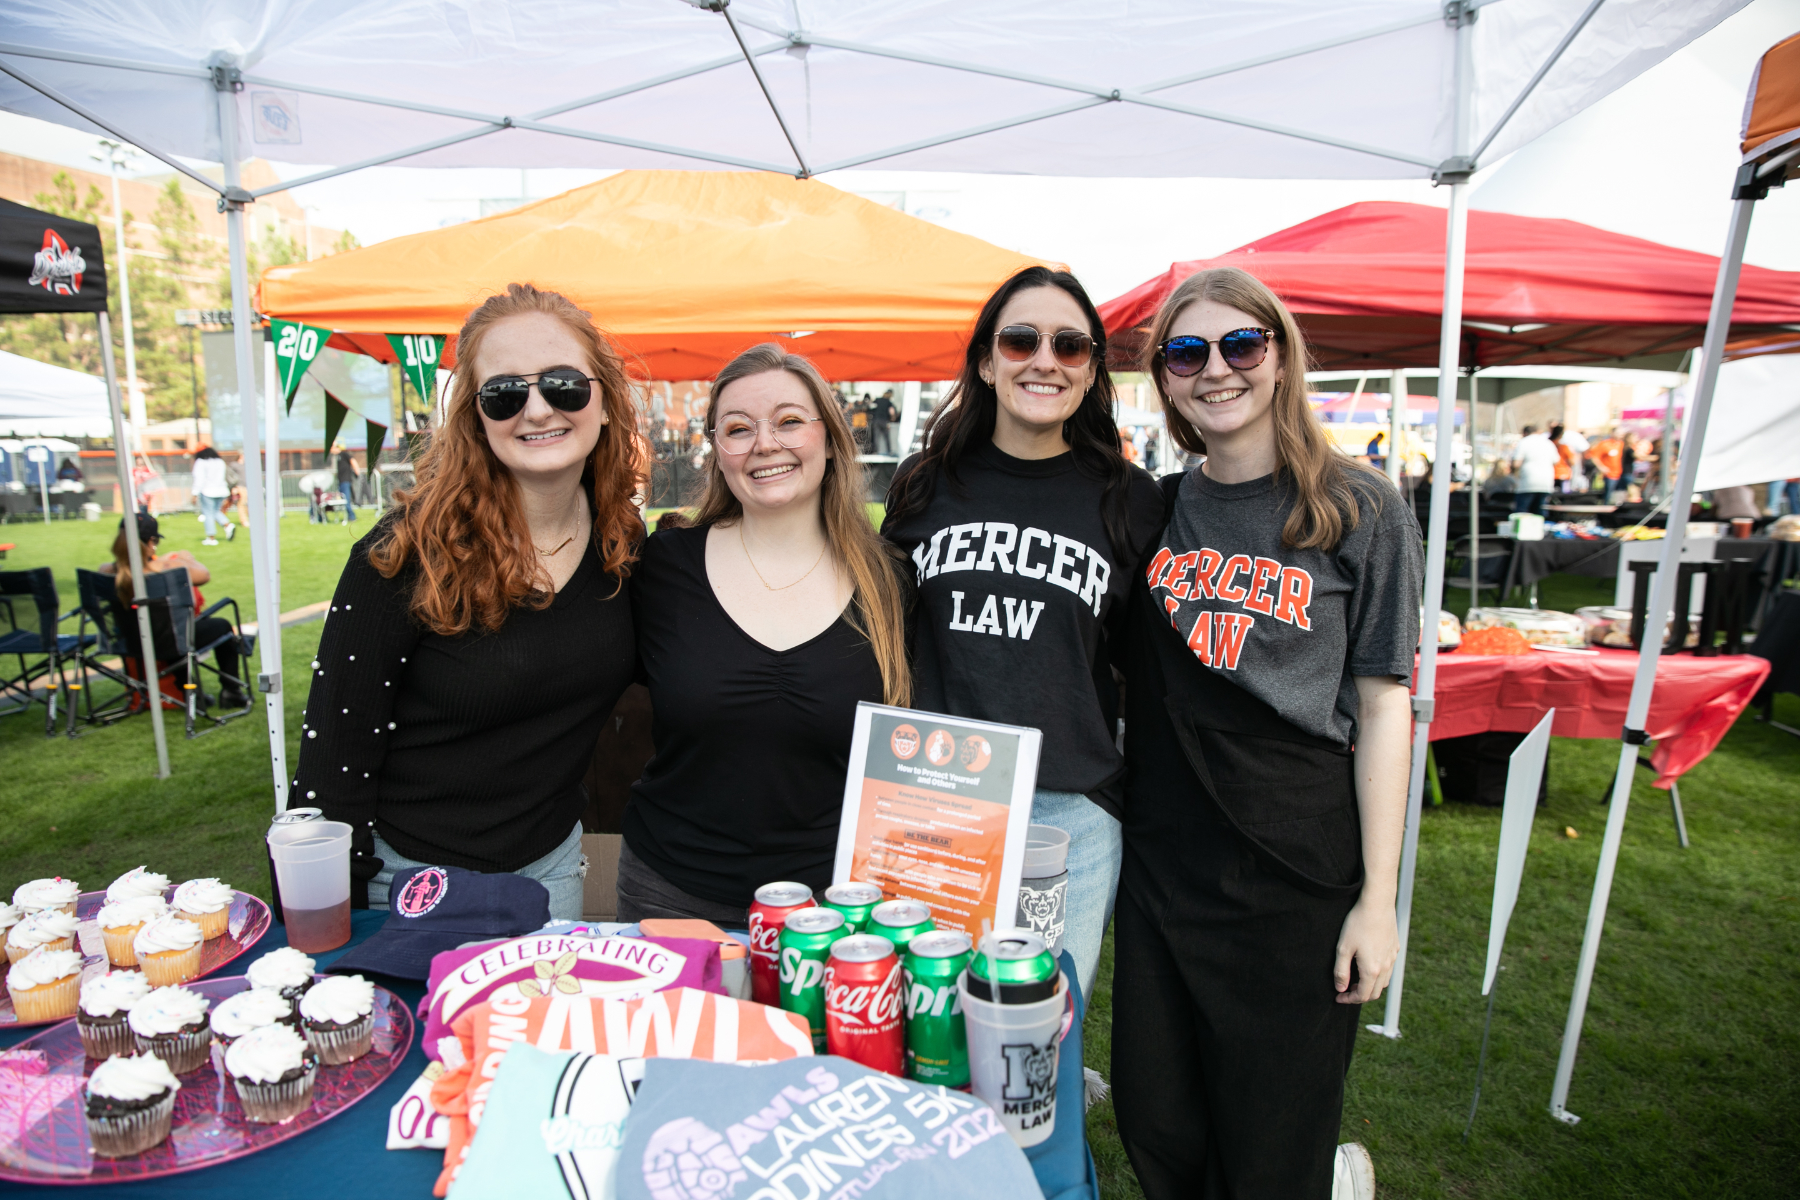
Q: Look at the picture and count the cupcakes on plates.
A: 15